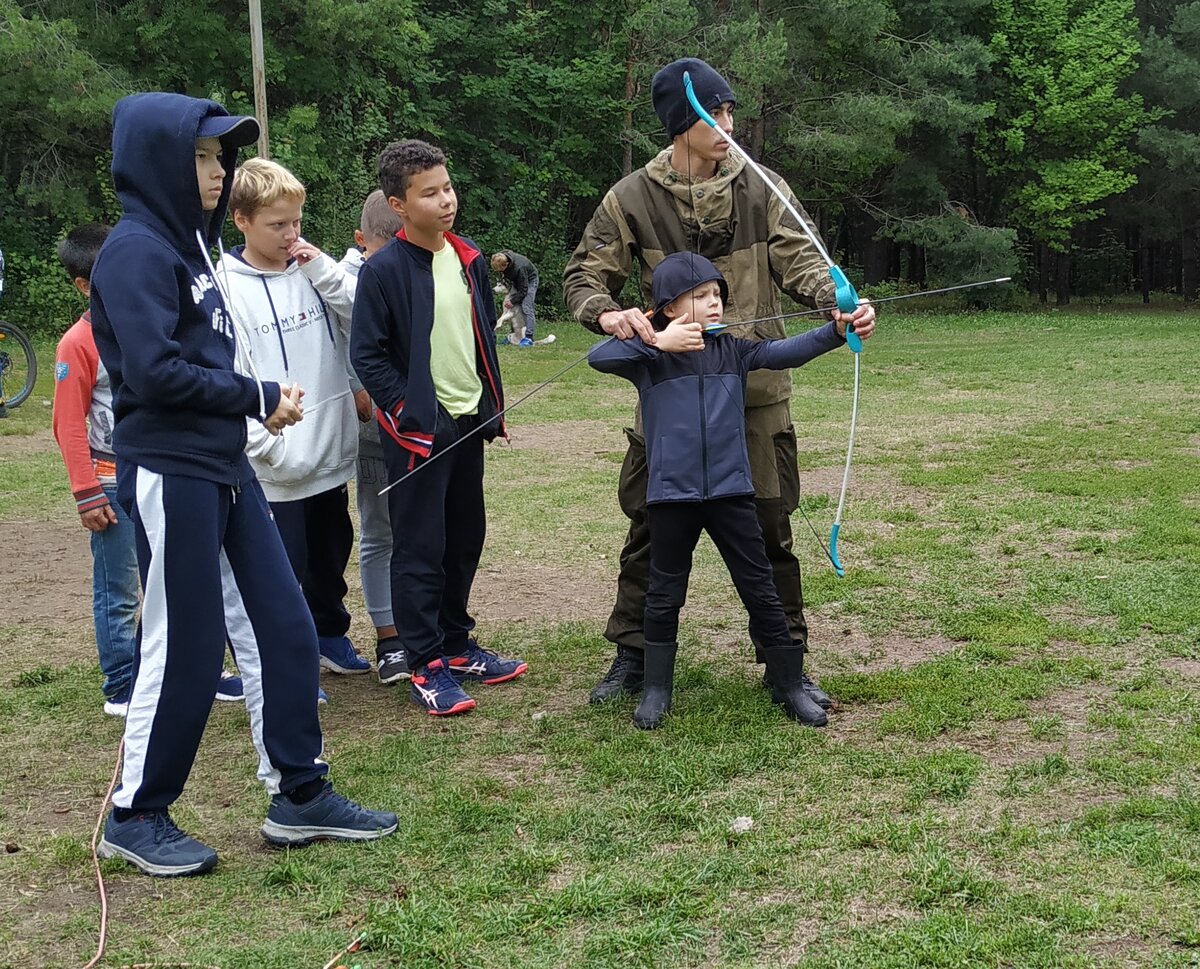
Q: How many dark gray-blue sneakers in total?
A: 2